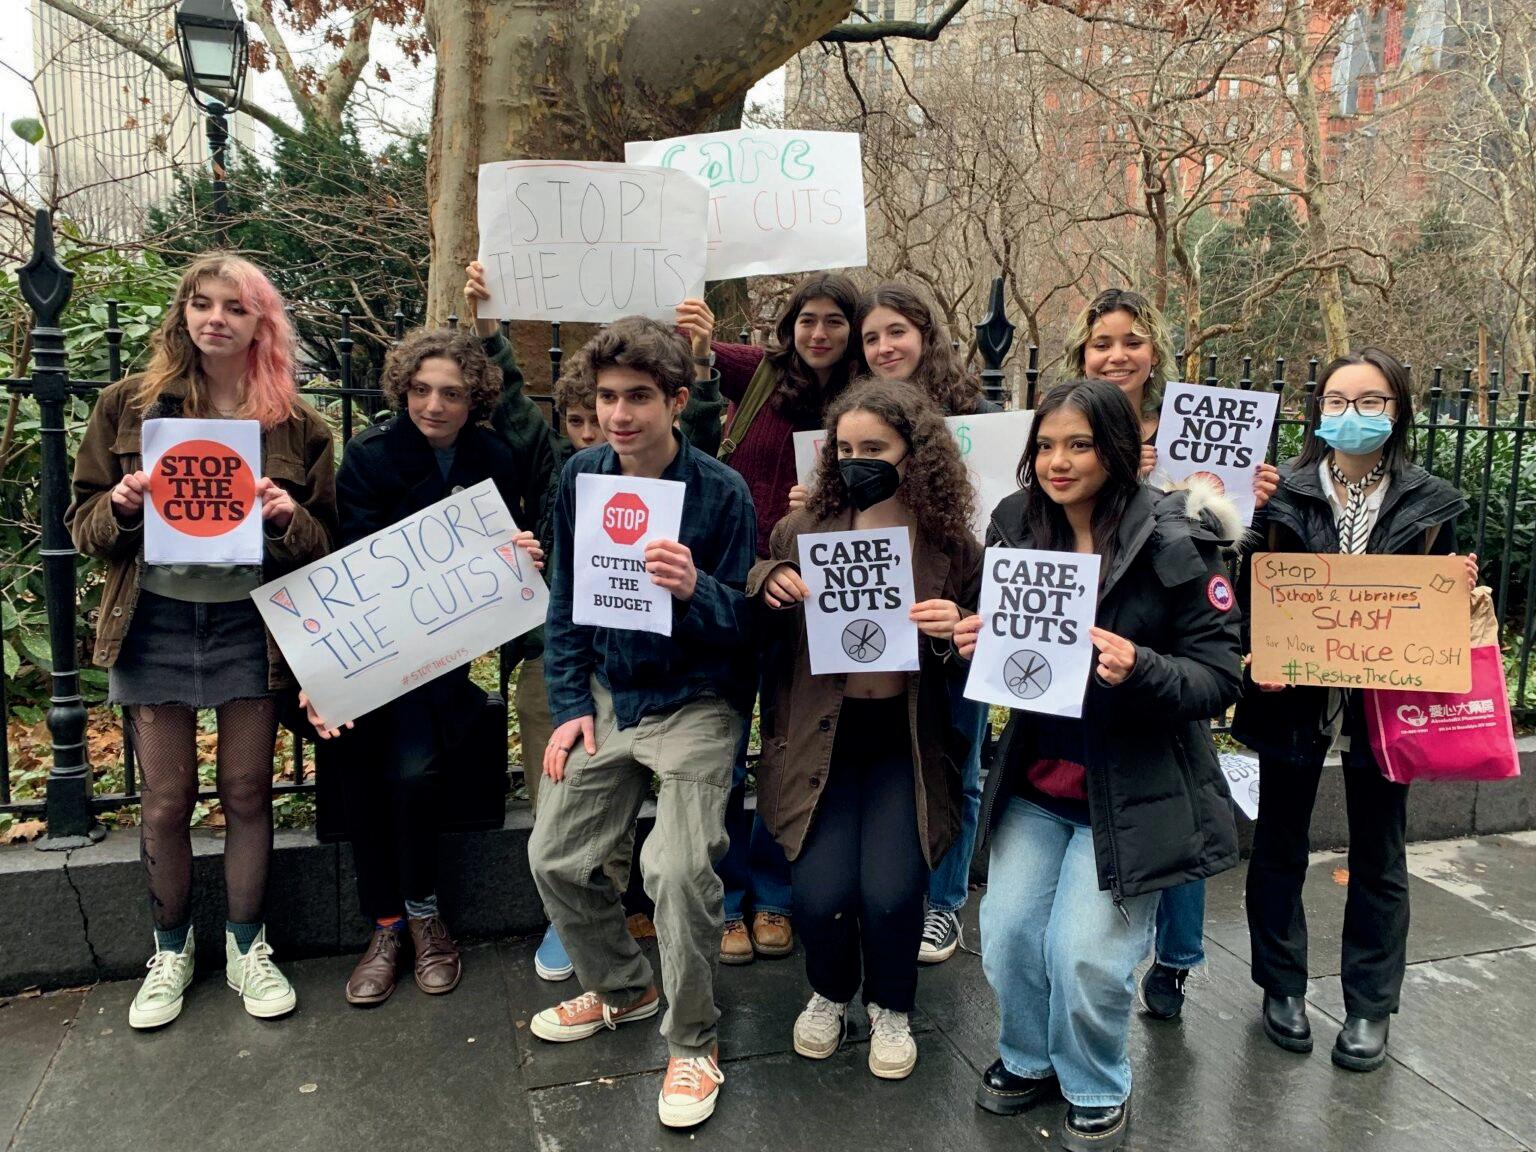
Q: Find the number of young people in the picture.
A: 10